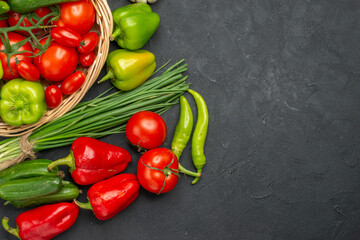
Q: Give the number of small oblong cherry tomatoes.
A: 6